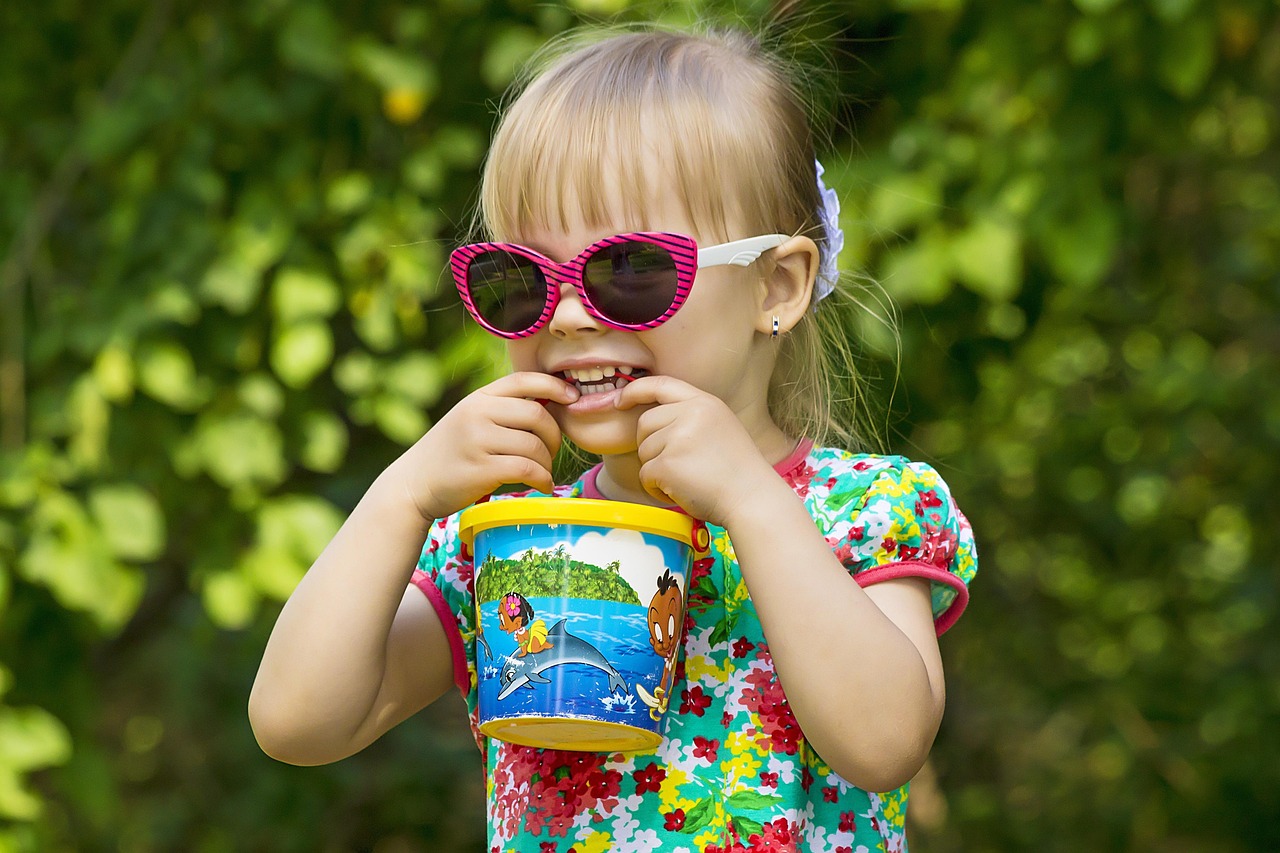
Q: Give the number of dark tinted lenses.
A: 2